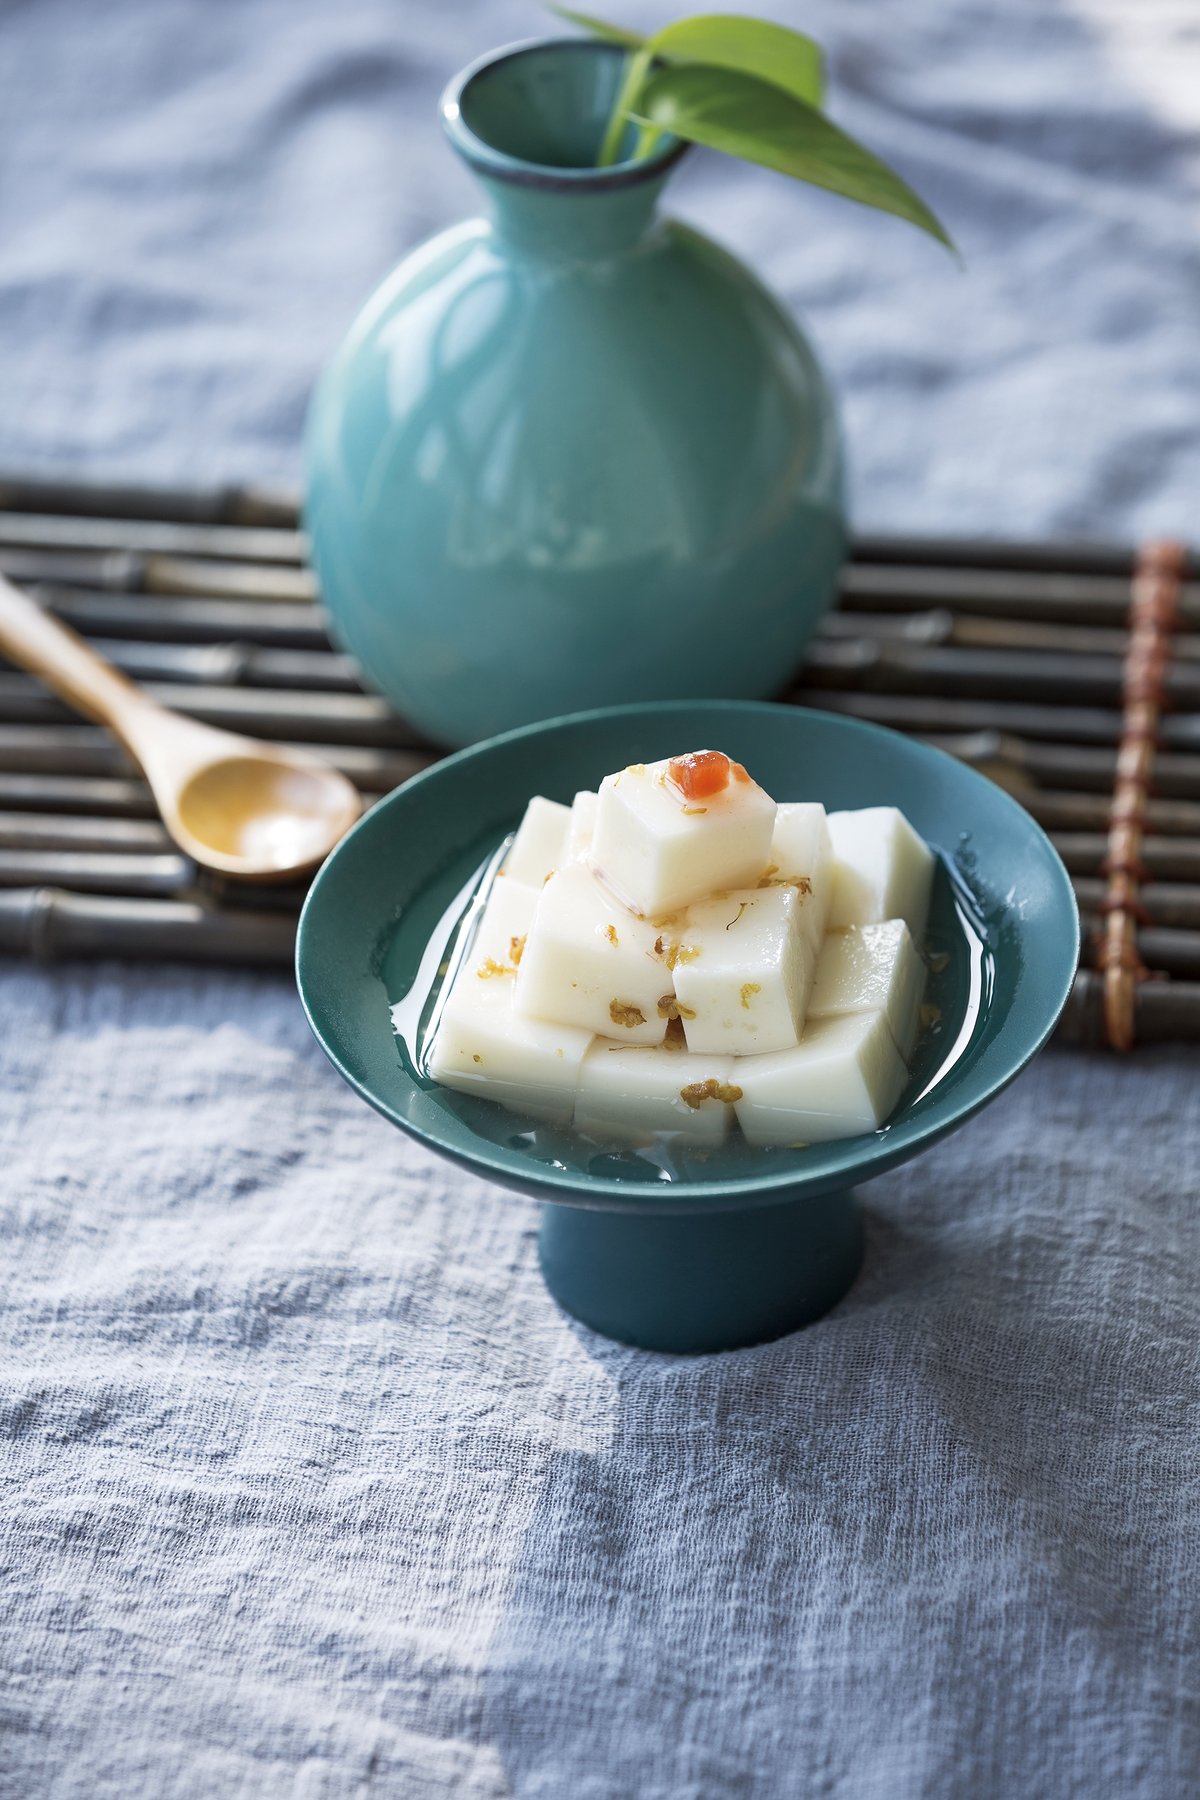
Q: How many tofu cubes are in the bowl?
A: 12